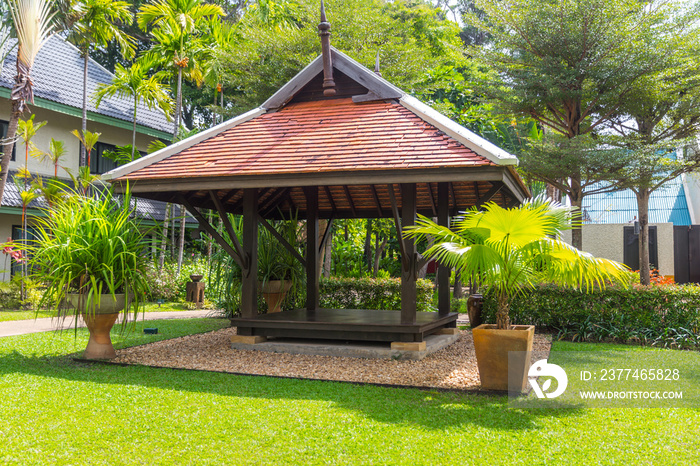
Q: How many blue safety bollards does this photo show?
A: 0